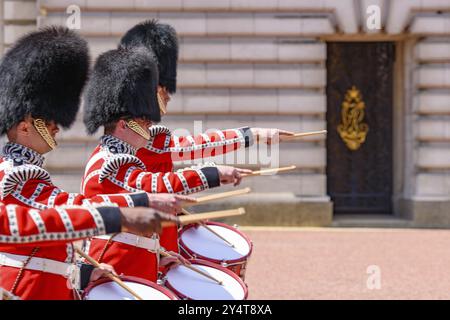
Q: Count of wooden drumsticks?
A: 7